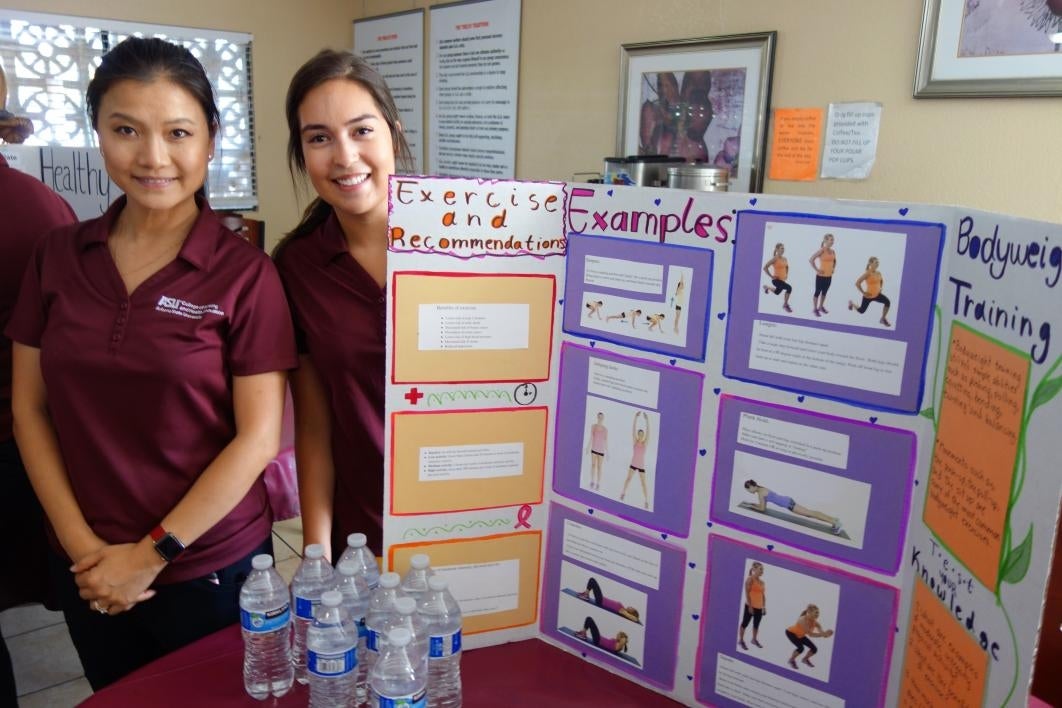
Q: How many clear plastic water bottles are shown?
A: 10